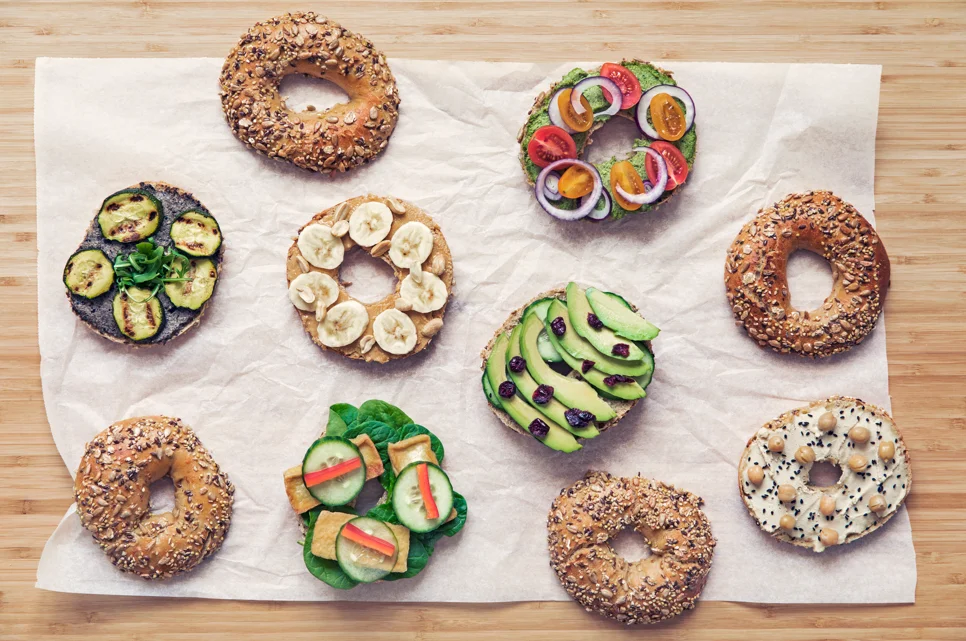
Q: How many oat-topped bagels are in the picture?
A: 4